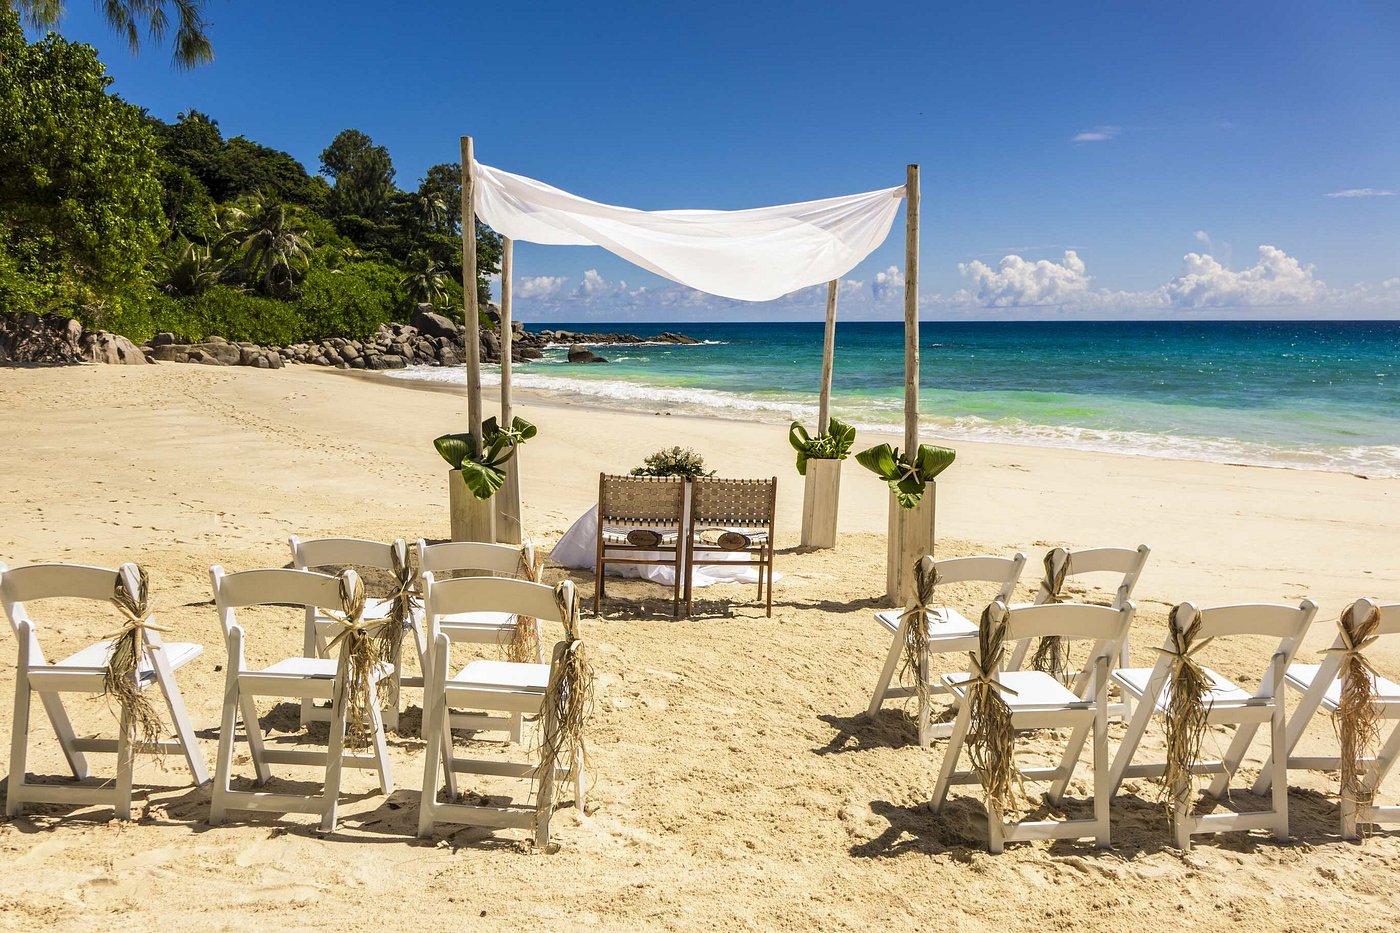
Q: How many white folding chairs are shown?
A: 10